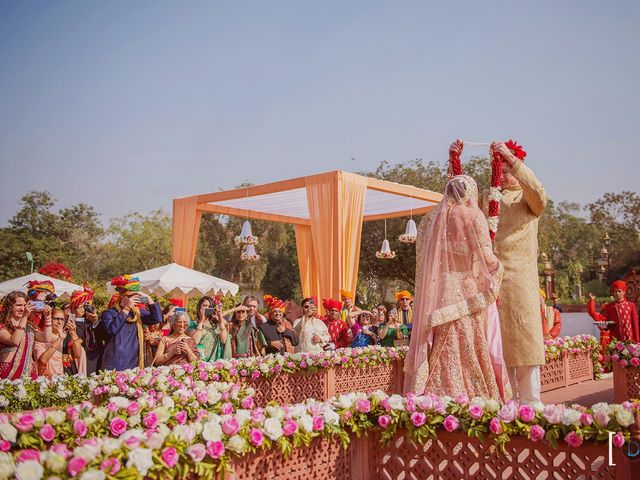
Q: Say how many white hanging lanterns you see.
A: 4